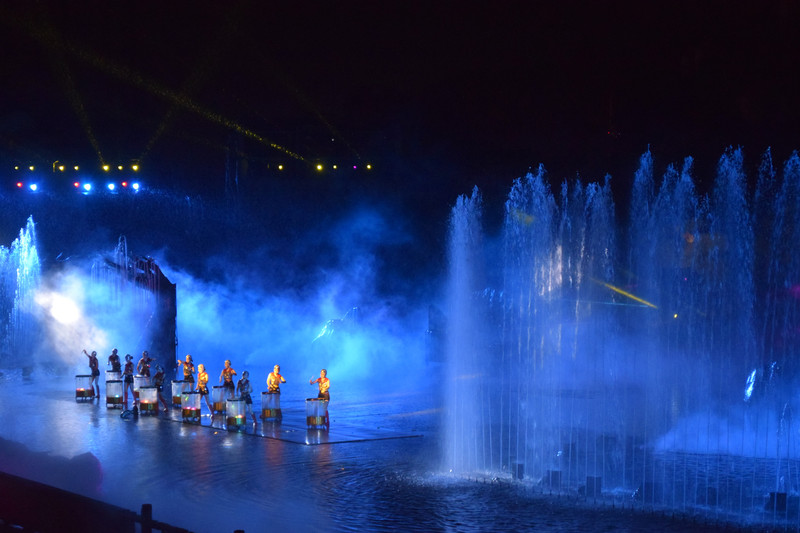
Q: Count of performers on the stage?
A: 11